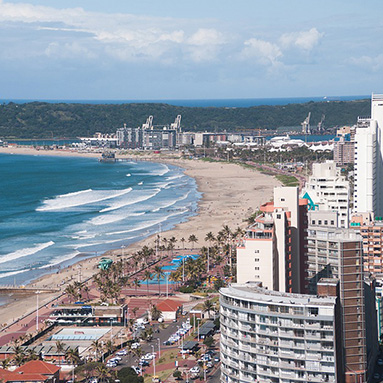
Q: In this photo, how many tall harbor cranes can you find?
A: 4